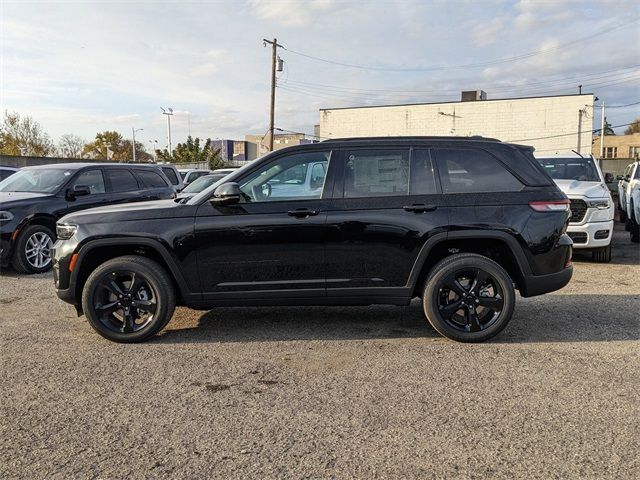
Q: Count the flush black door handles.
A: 2